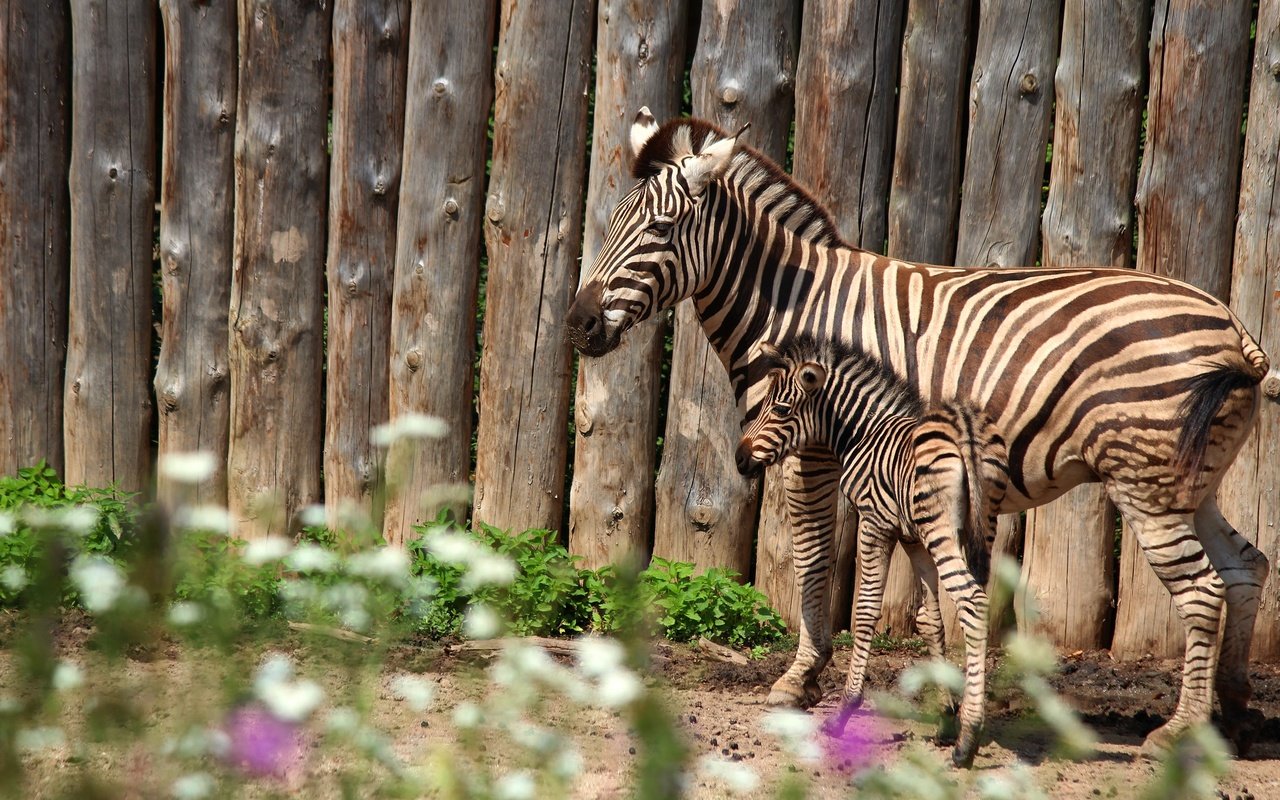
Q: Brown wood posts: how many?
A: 15